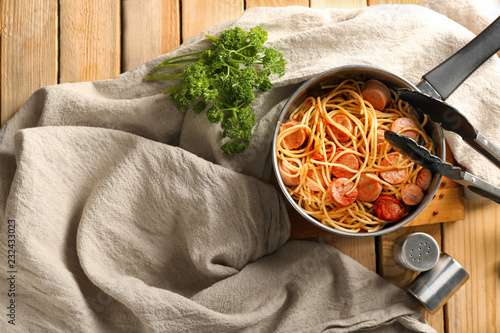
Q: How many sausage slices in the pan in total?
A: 13